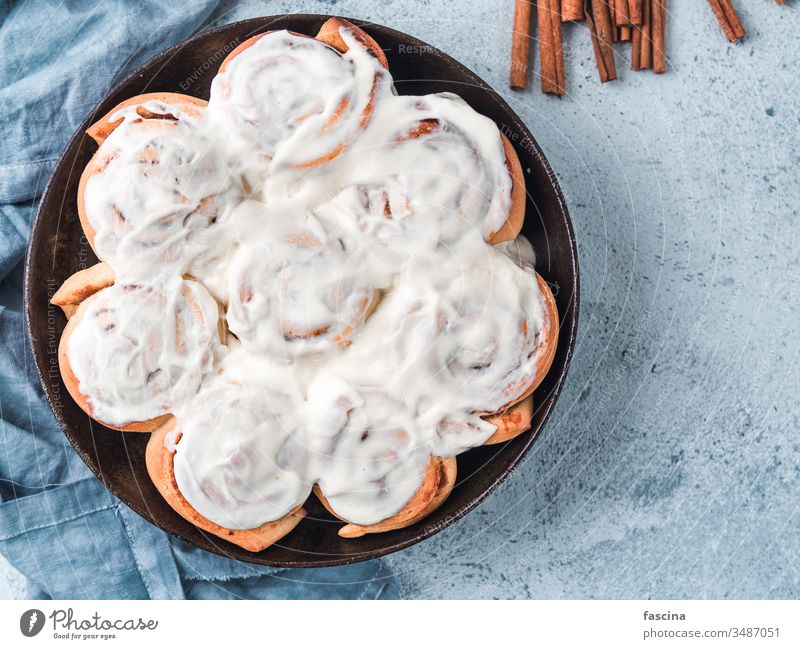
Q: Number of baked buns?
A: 8